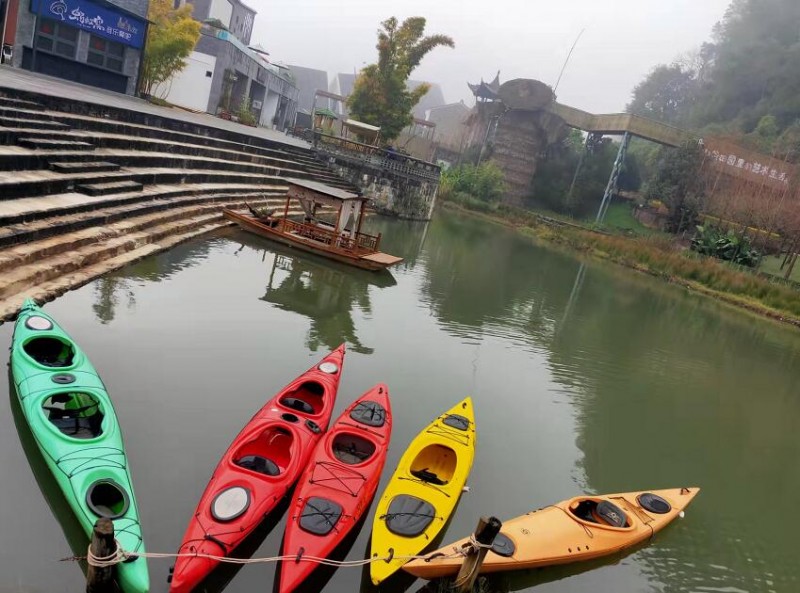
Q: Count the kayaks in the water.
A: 5